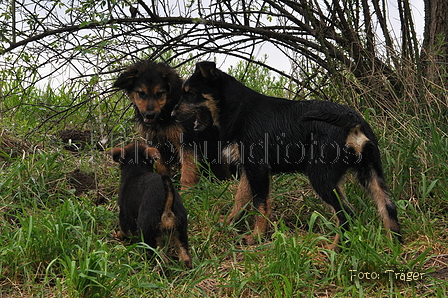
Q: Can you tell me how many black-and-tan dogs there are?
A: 3